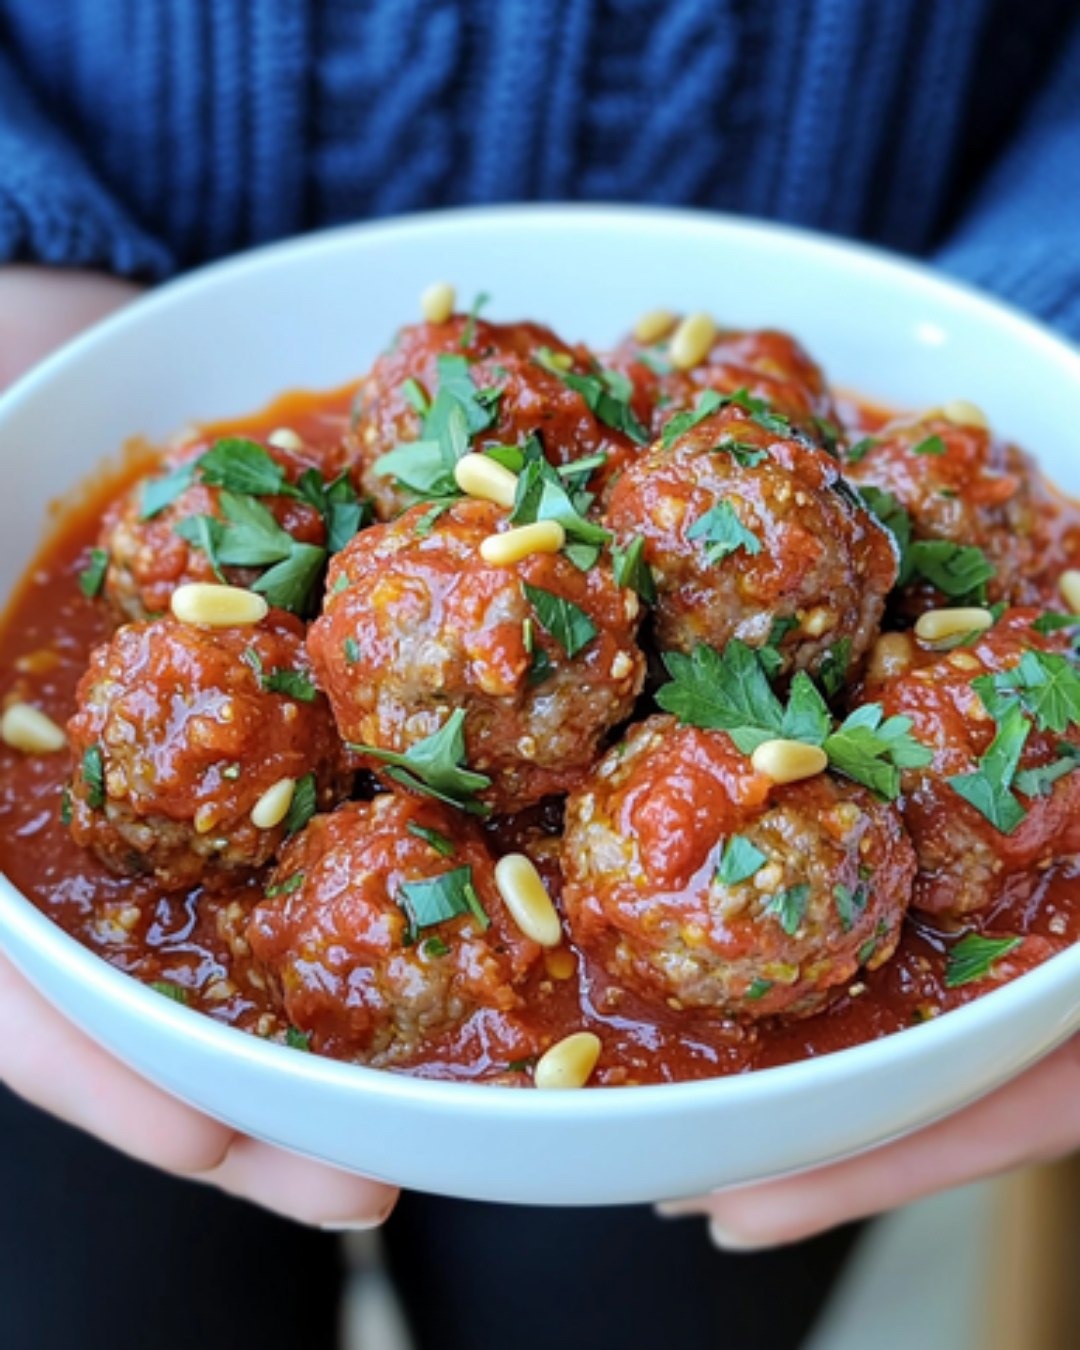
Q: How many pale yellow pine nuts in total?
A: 15